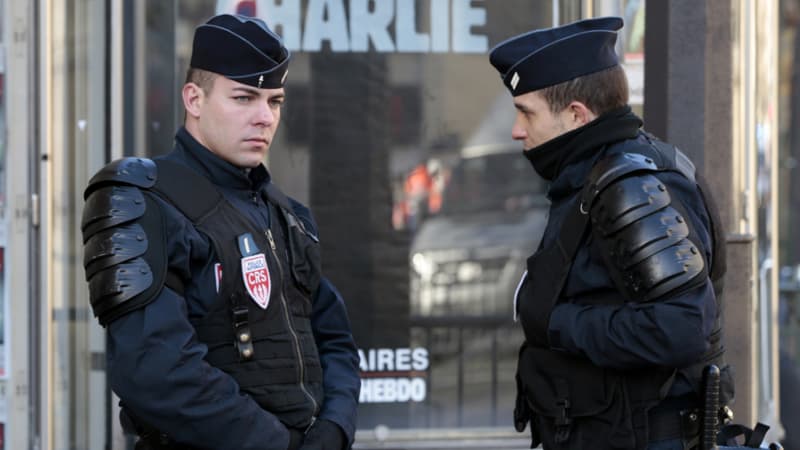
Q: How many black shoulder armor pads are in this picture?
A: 2